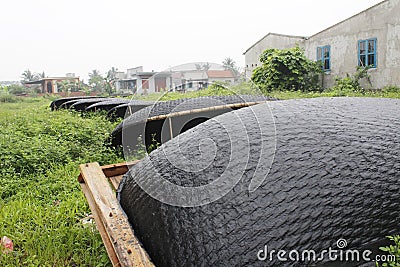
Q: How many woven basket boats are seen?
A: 7